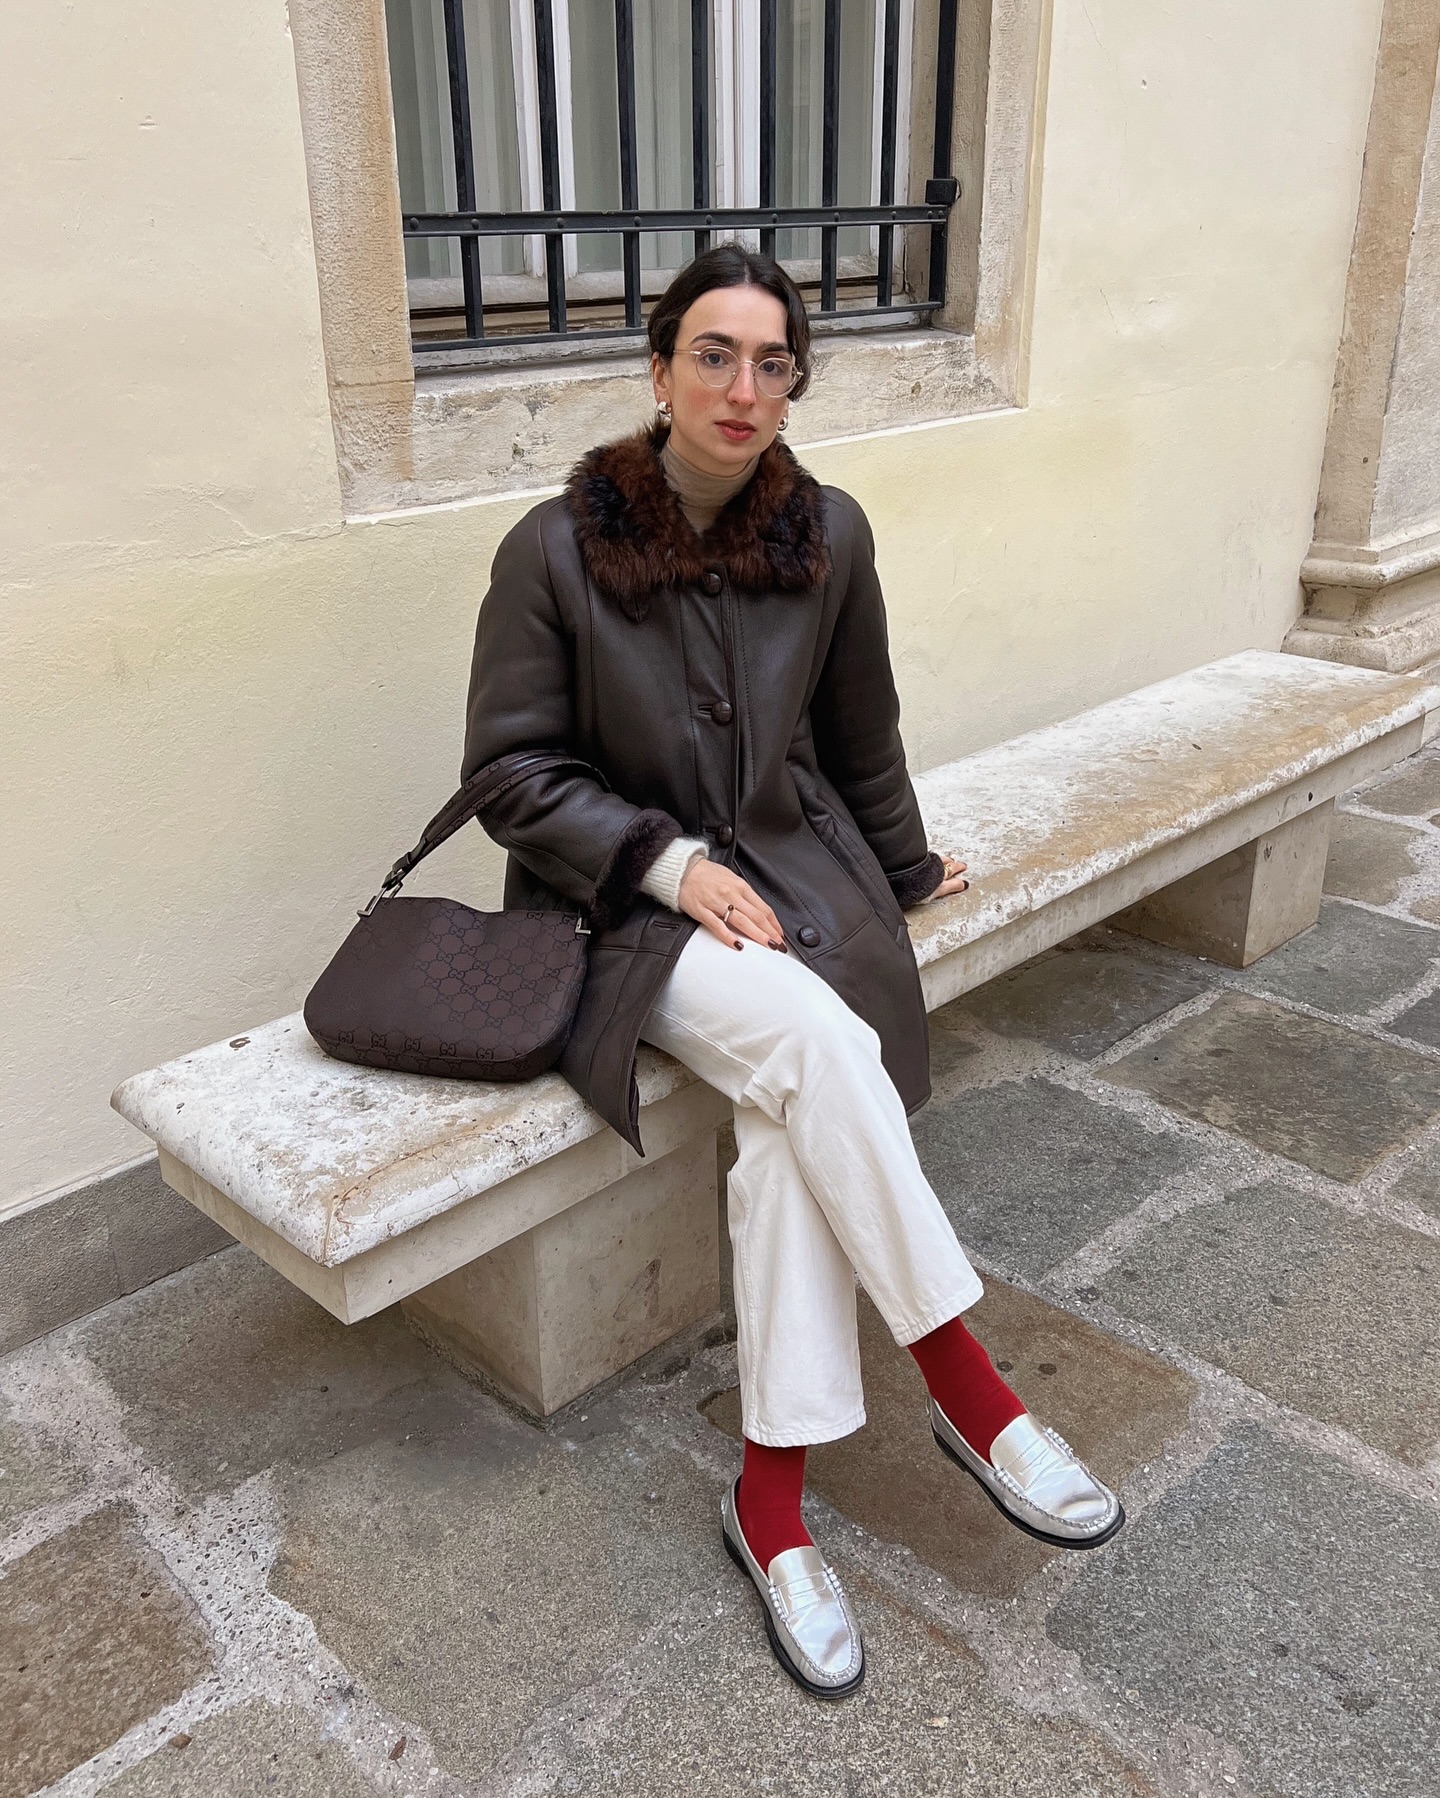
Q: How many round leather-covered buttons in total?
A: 4